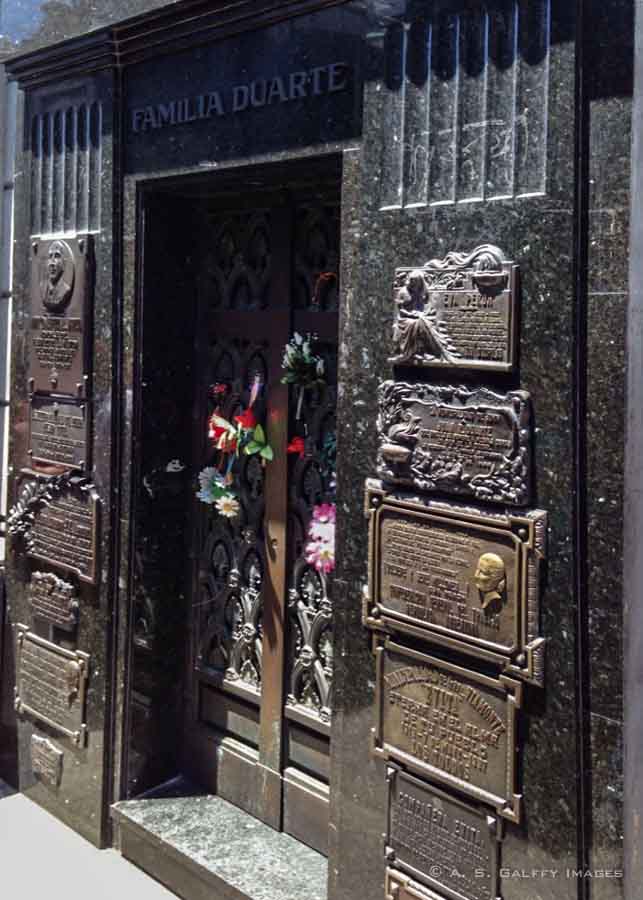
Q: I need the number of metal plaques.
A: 12